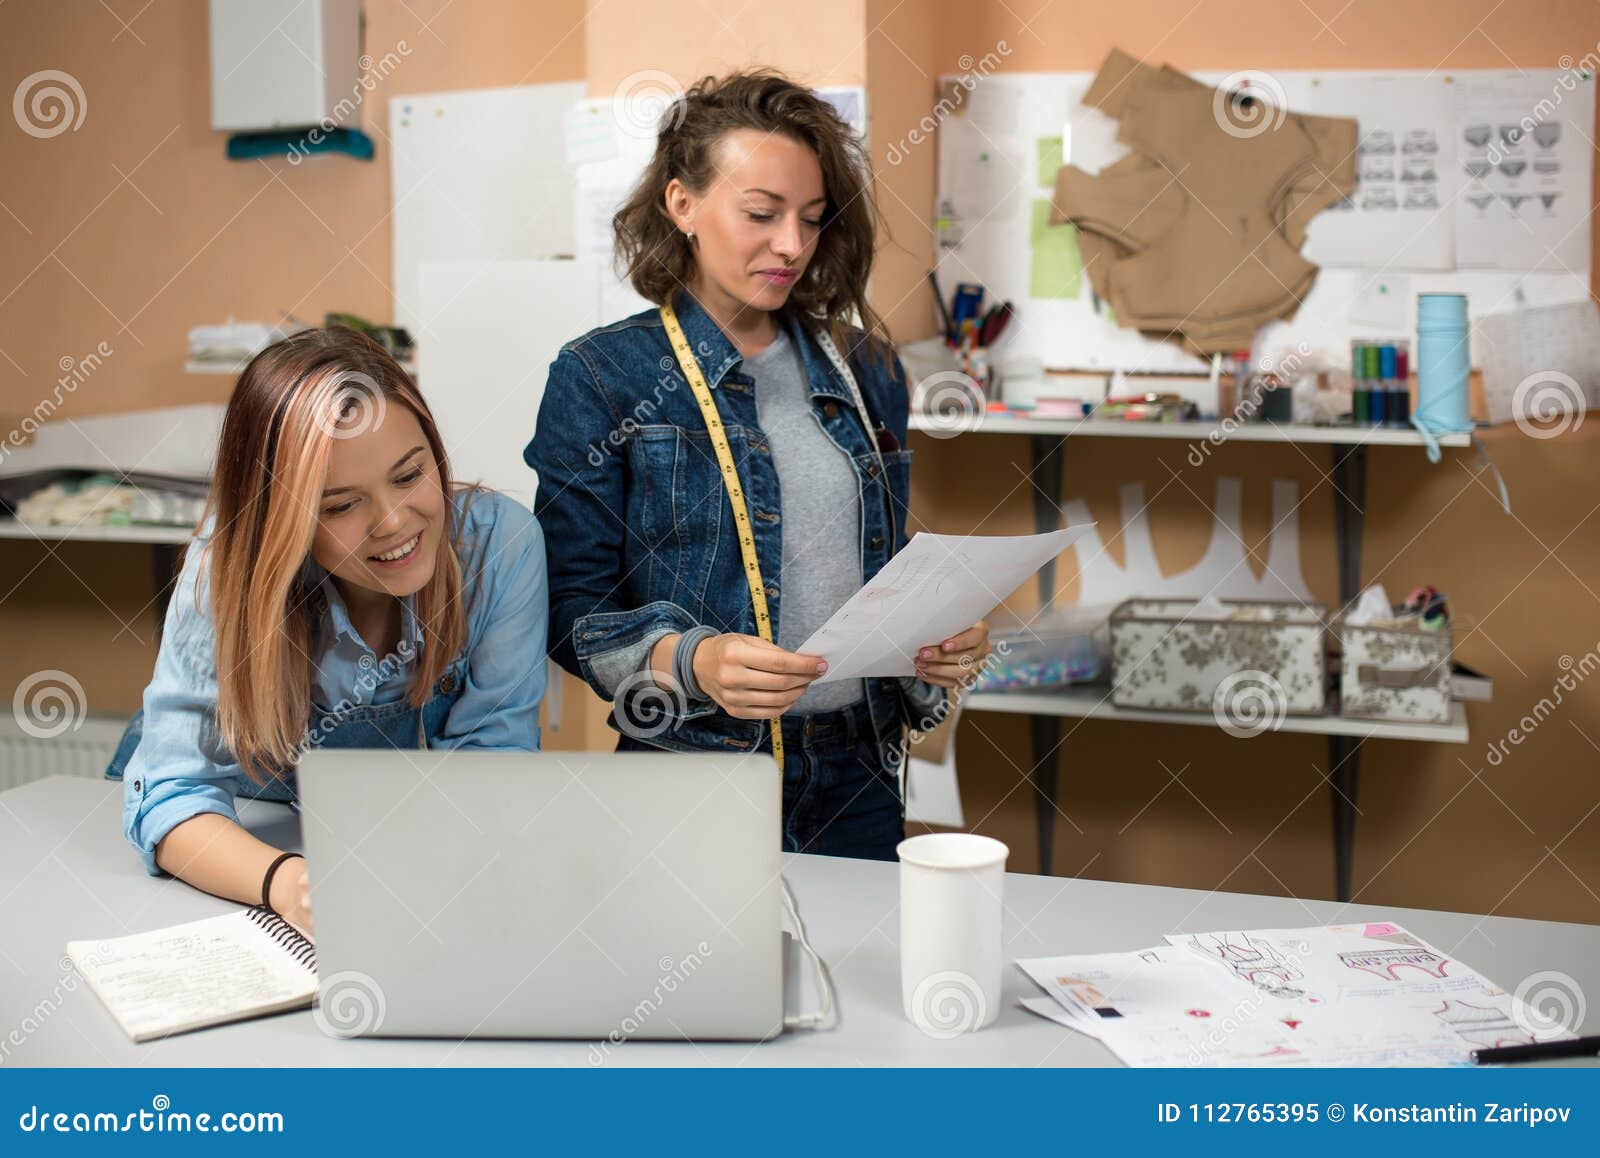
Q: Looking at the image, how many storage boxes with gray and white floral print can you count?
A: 2